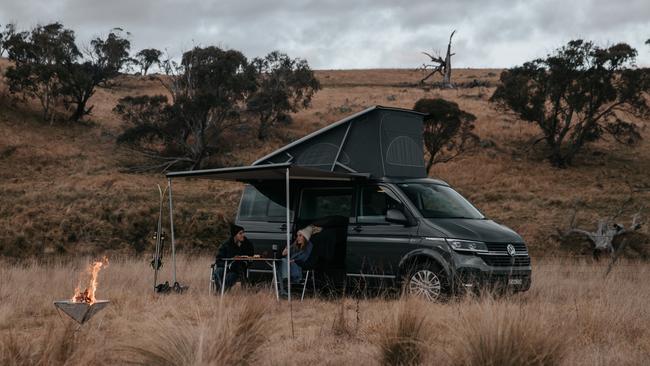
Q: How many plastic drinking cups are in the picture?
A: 0